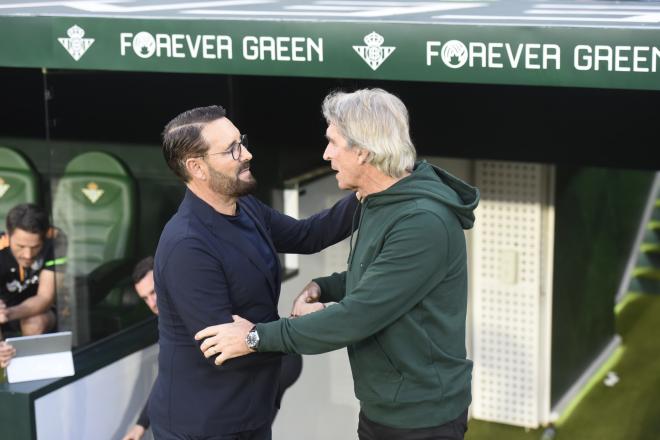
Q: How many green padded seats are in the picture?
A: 2